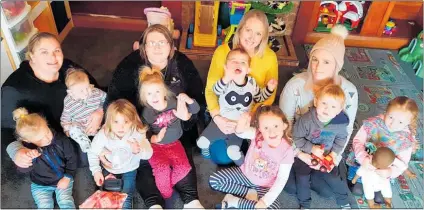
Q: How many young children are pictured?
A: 8